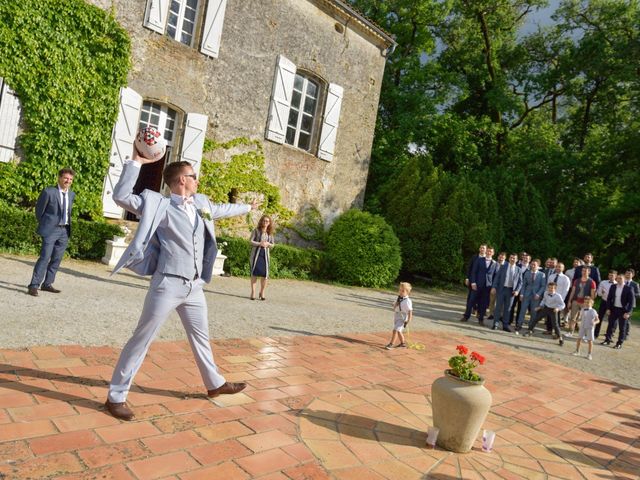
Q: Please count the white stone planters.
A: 2